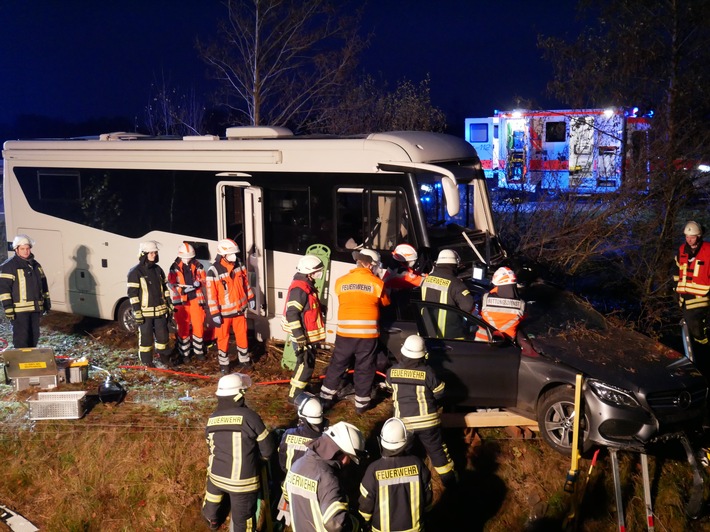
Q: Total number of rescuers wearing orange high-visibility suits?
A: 5